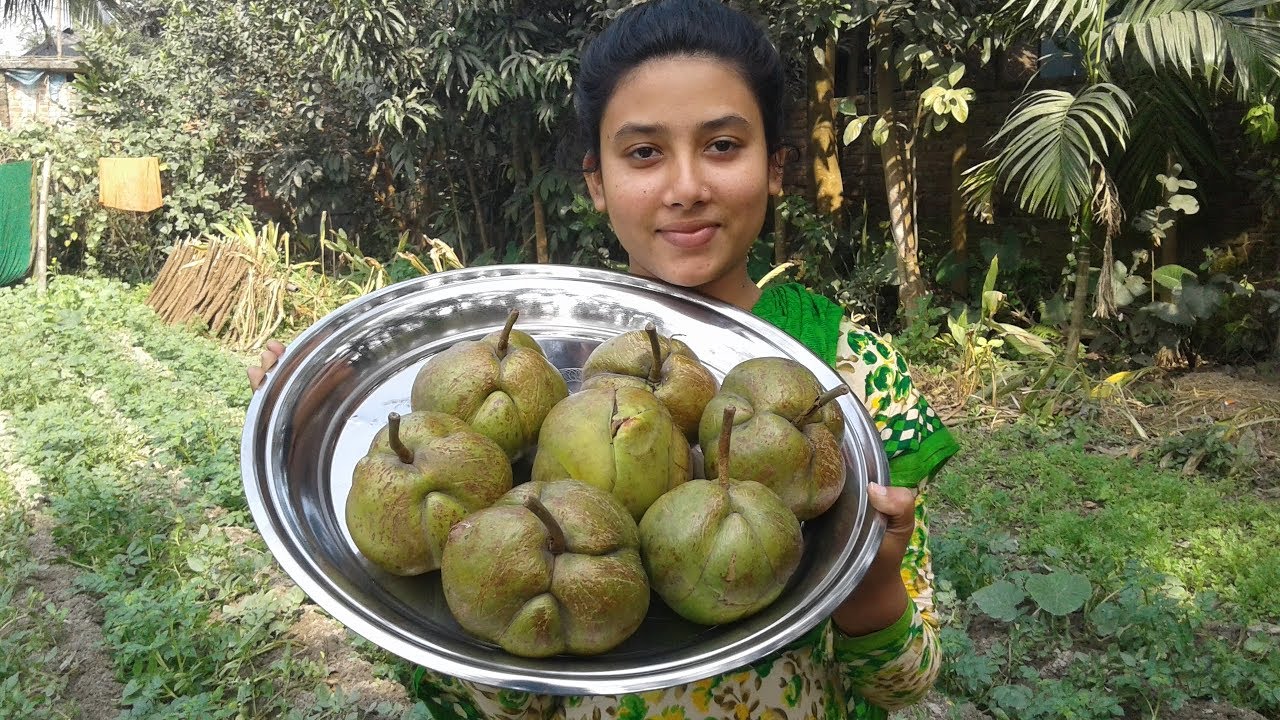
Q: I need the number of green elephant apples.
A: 7